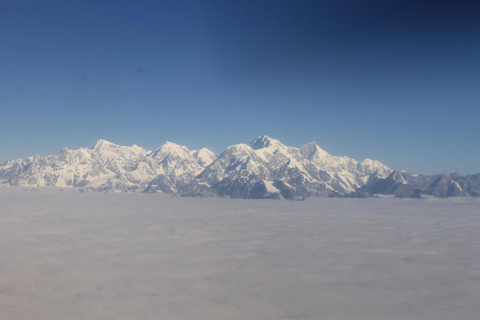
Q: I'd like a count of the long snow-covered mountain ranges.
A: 1